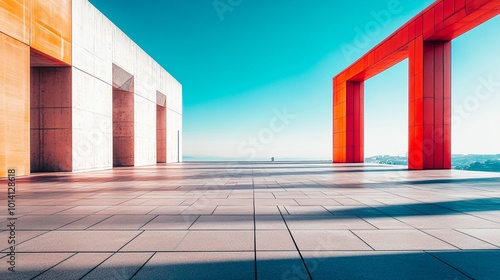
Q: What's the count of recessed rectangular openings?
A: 3